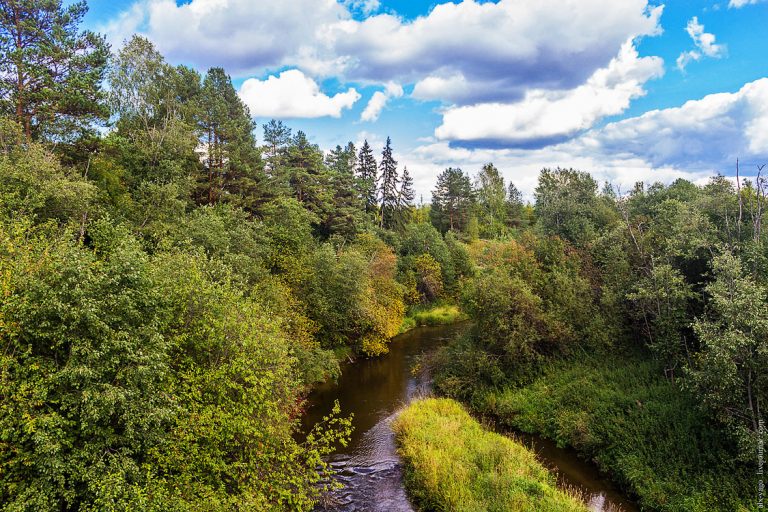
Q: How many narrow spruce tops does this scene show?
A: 3